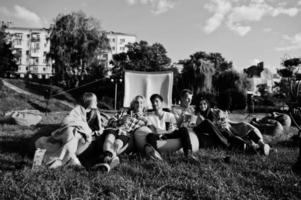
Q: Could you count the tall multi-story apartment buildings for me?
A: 2